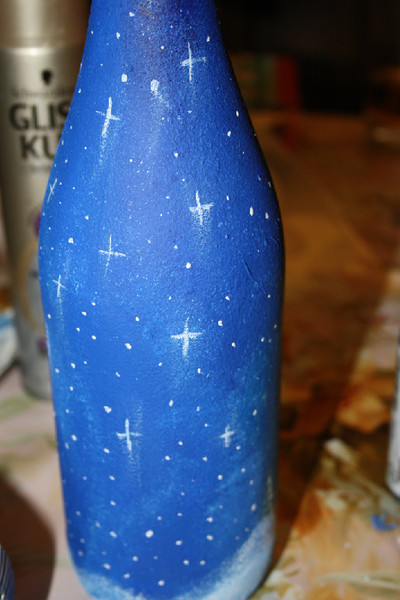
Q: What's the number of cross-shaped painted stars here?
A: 9